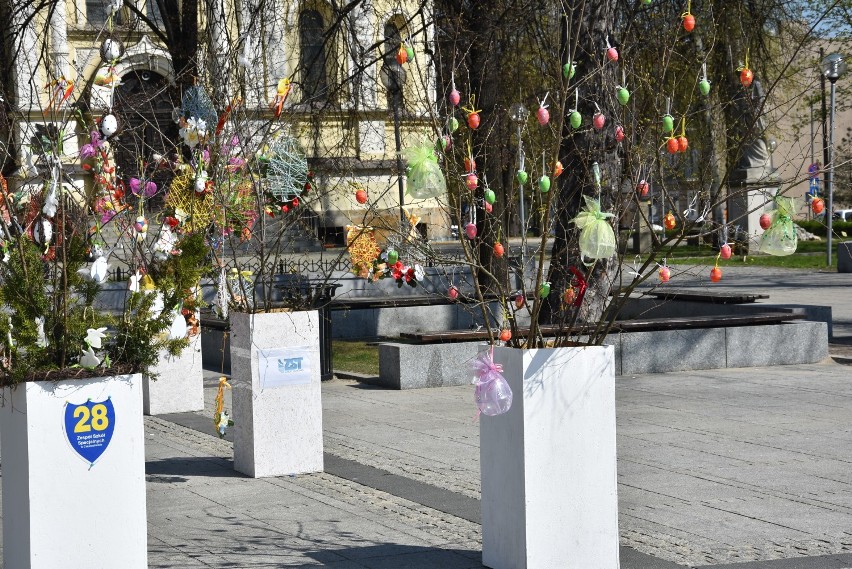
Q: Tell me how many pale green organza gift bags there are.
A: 3